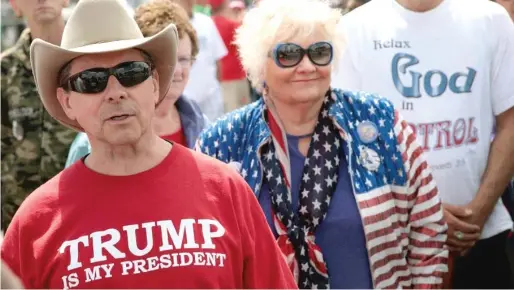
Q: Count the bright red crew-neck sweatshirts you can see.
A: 1